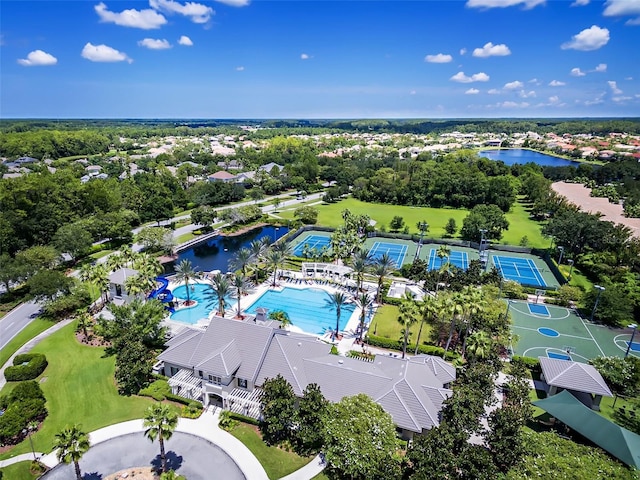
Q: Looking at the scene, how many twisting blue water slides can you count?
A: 1